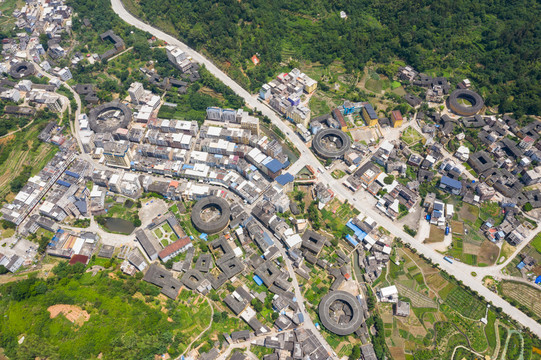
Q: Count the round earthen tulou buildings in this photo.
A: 6